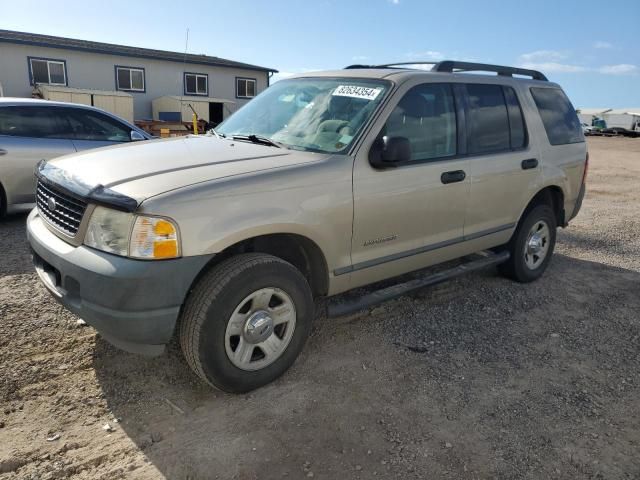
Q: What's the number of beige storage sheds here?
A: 2